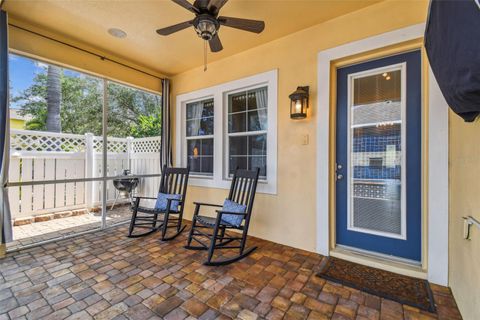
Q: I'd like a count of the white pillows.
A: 0